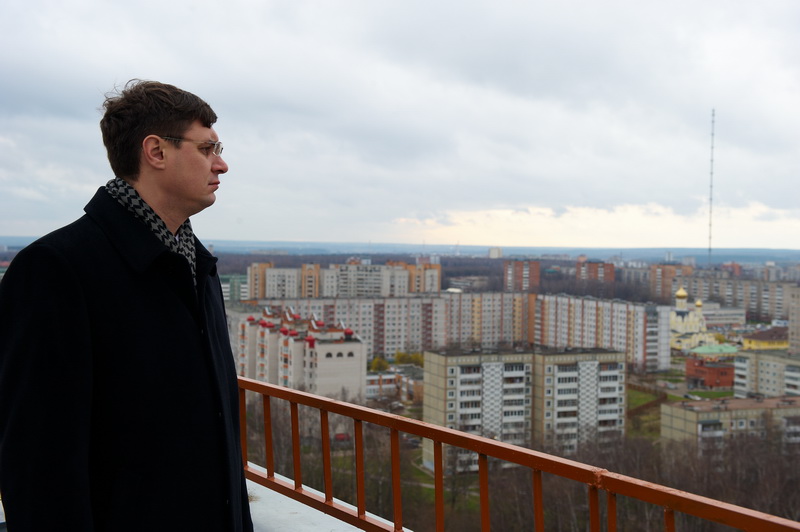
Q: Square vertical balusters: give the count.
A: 12